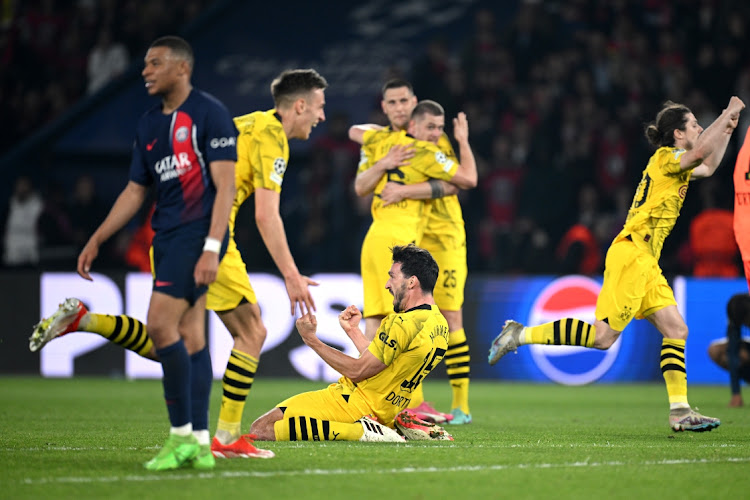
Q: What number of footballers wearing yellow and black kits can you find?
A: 5